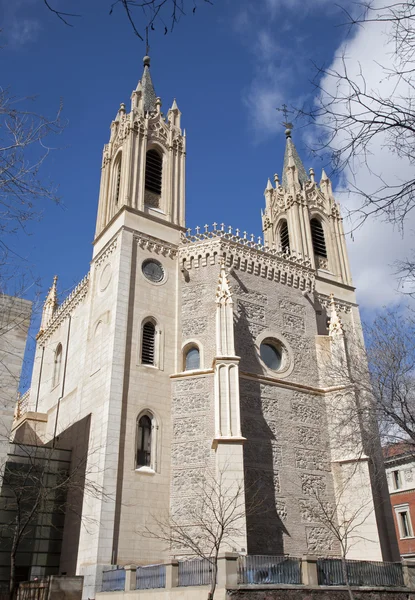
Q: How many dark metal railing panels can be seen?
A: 5